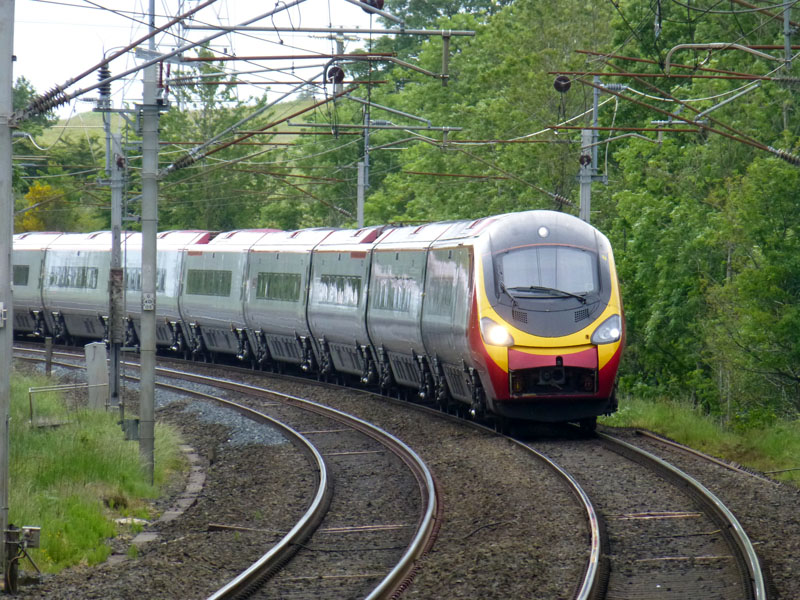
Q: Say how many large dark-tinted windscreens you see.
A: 1